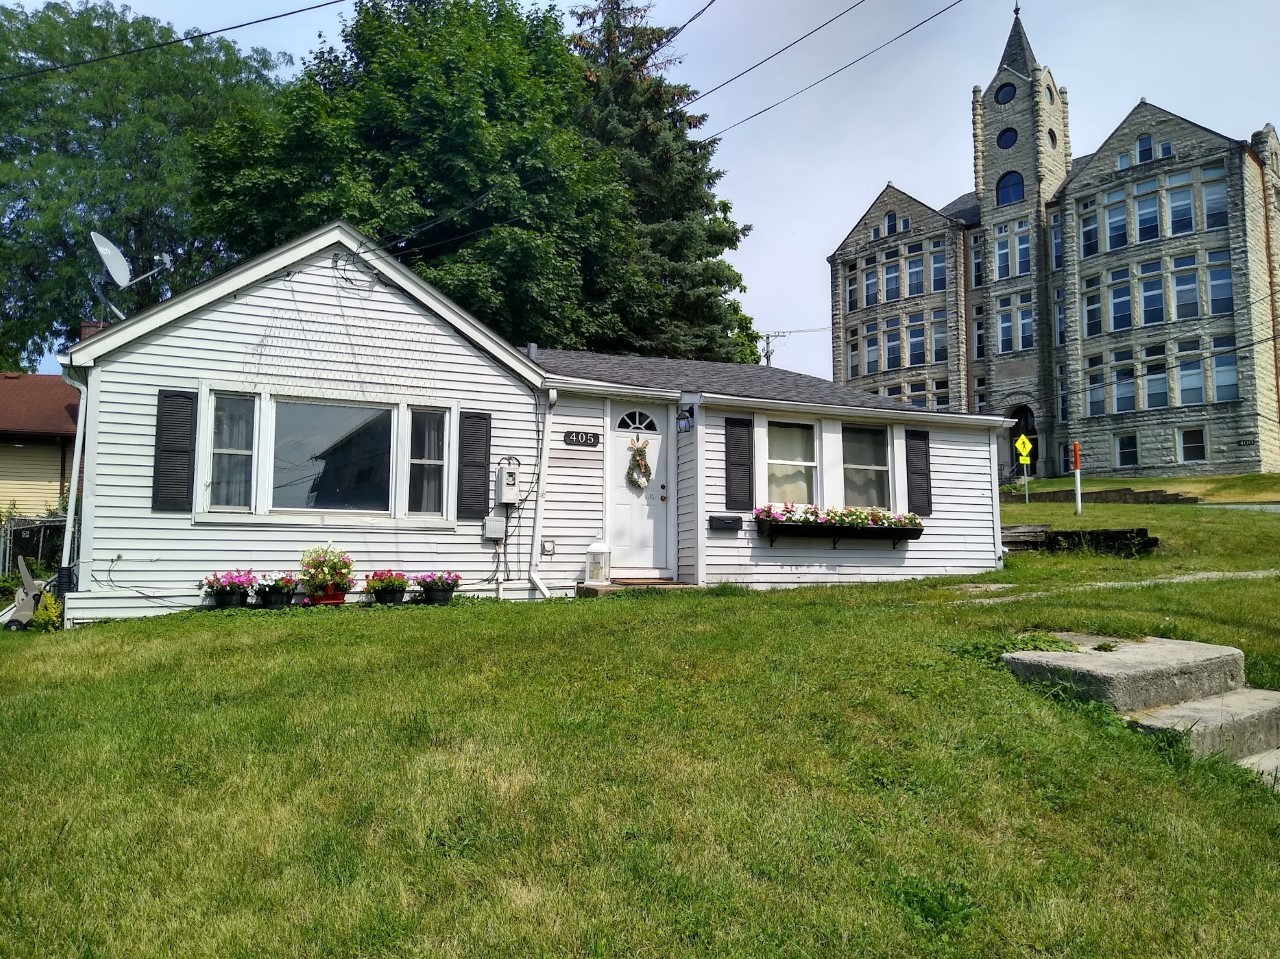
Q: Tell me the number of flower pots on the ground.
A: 5